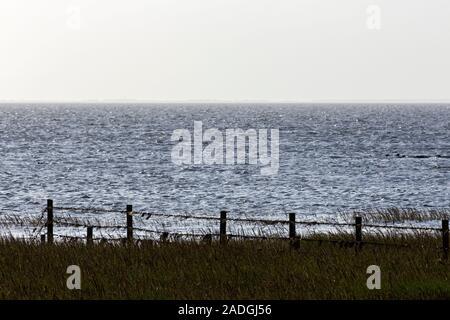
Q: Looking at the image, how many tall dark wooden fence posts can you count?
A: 6